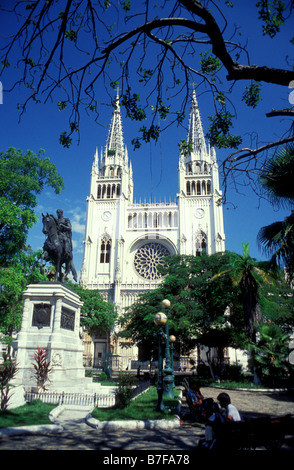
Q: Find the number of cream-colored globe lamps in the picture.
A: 3